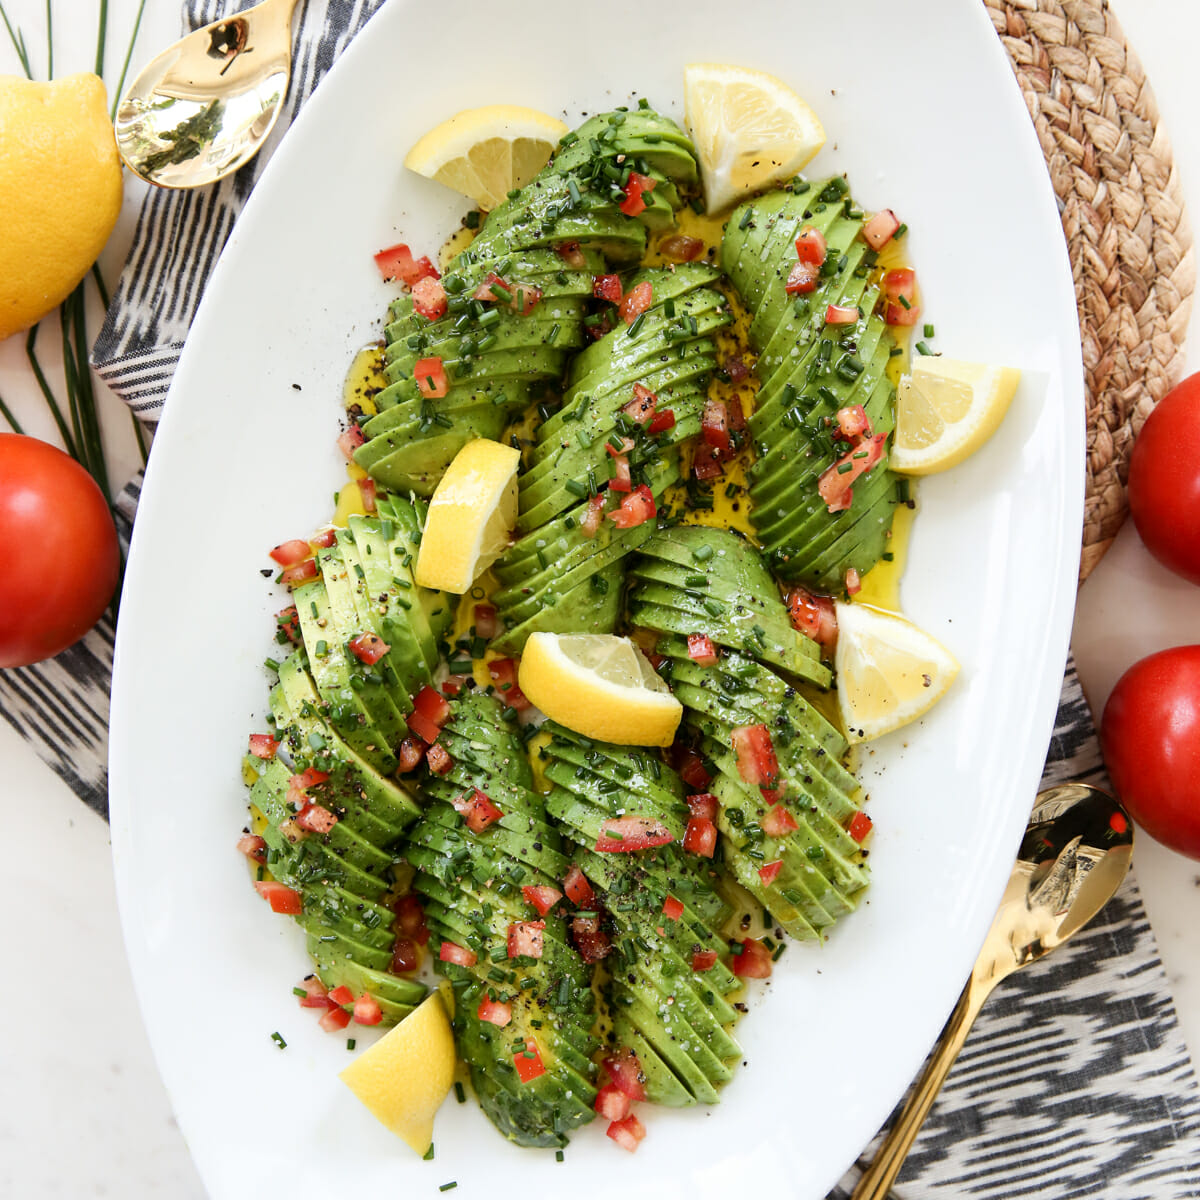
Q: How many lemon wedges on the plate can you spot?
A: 7